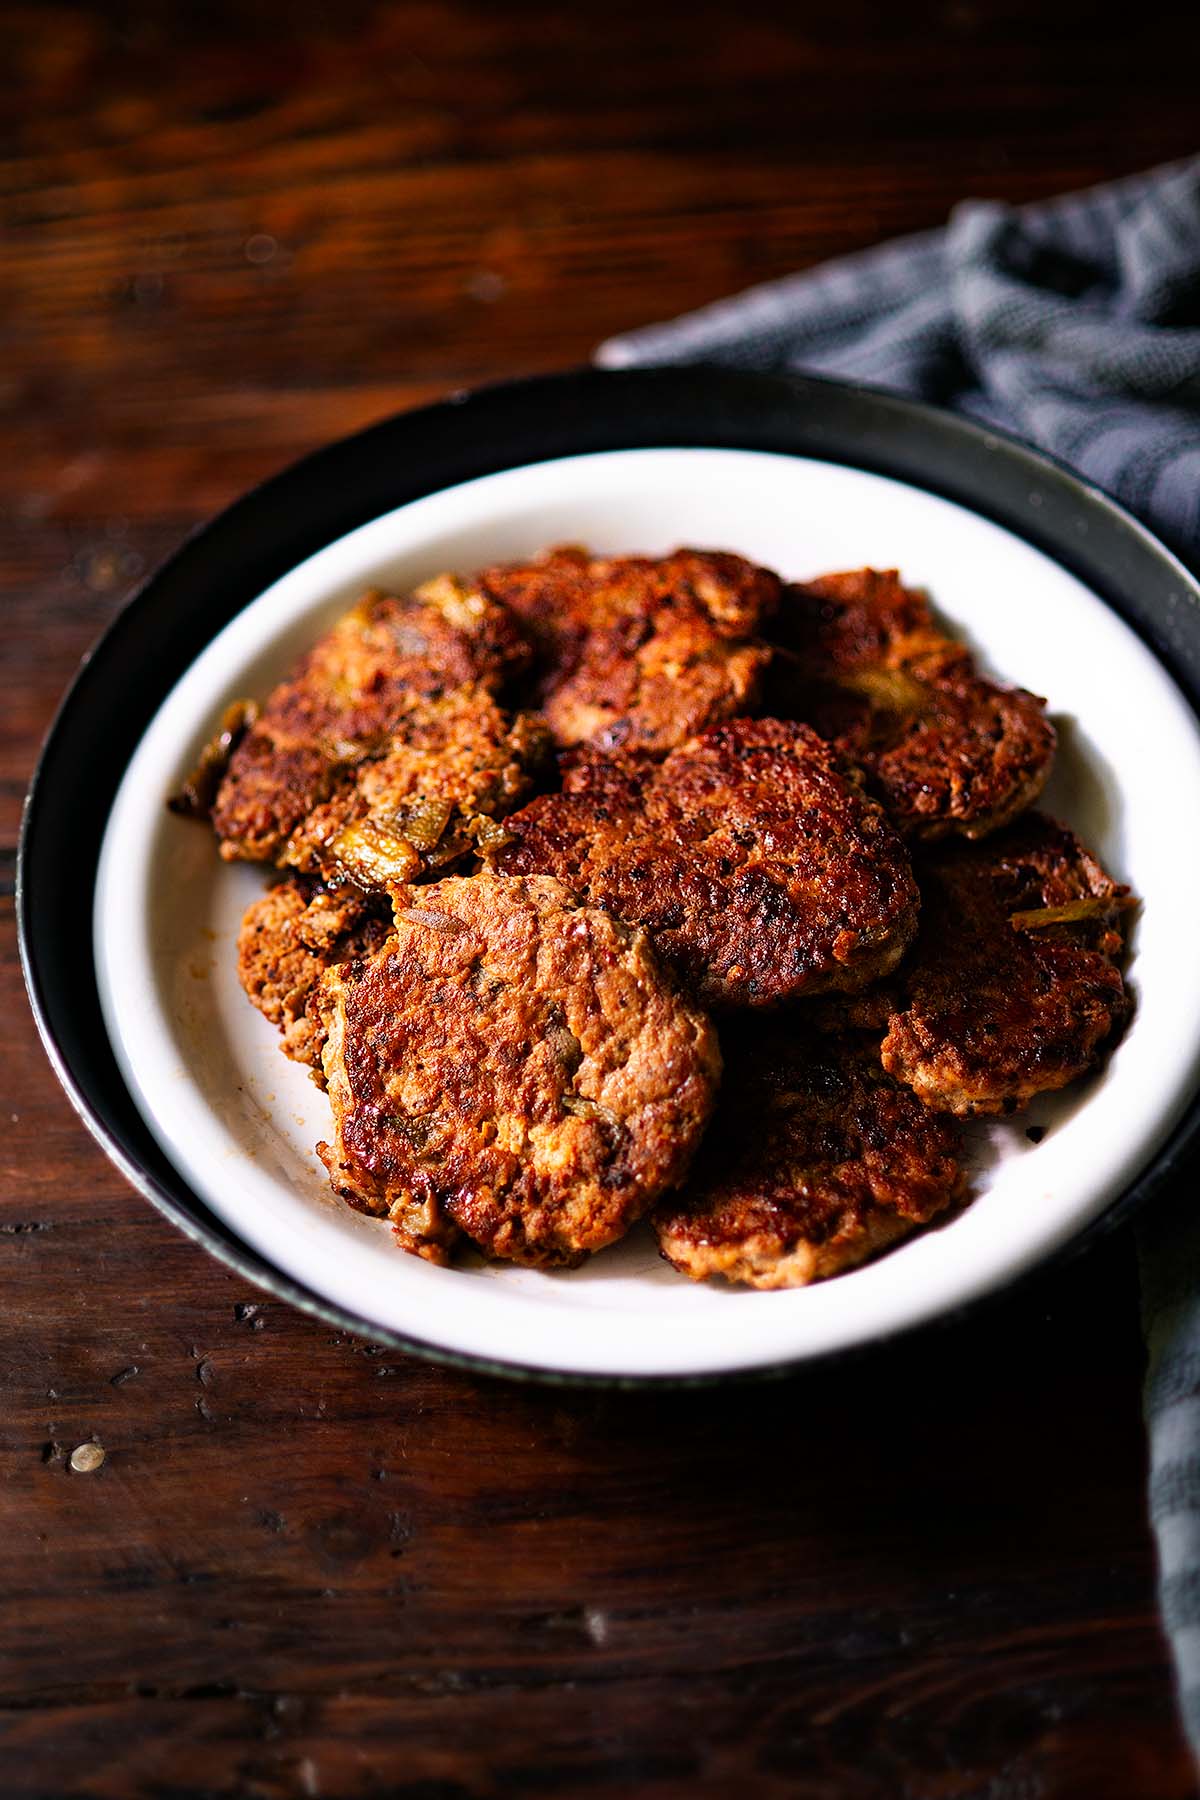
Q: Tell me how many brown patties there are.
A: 8